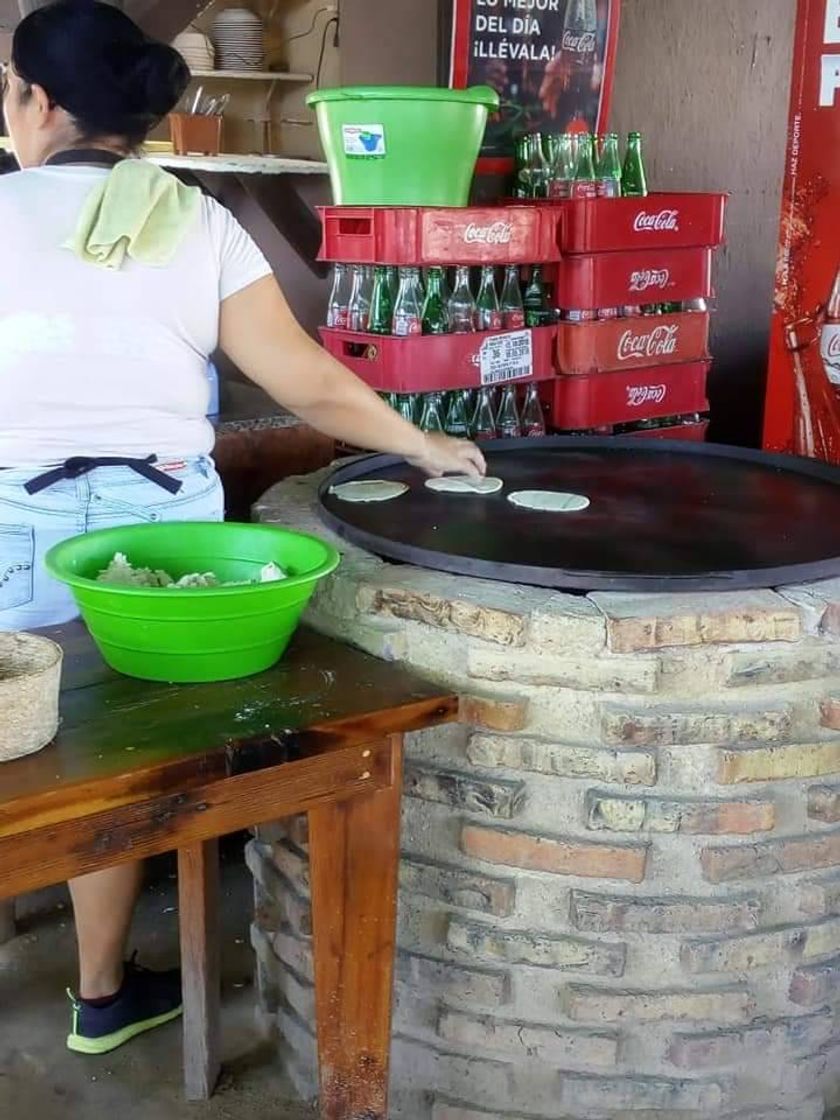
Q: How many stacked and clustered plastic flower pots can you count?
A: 0